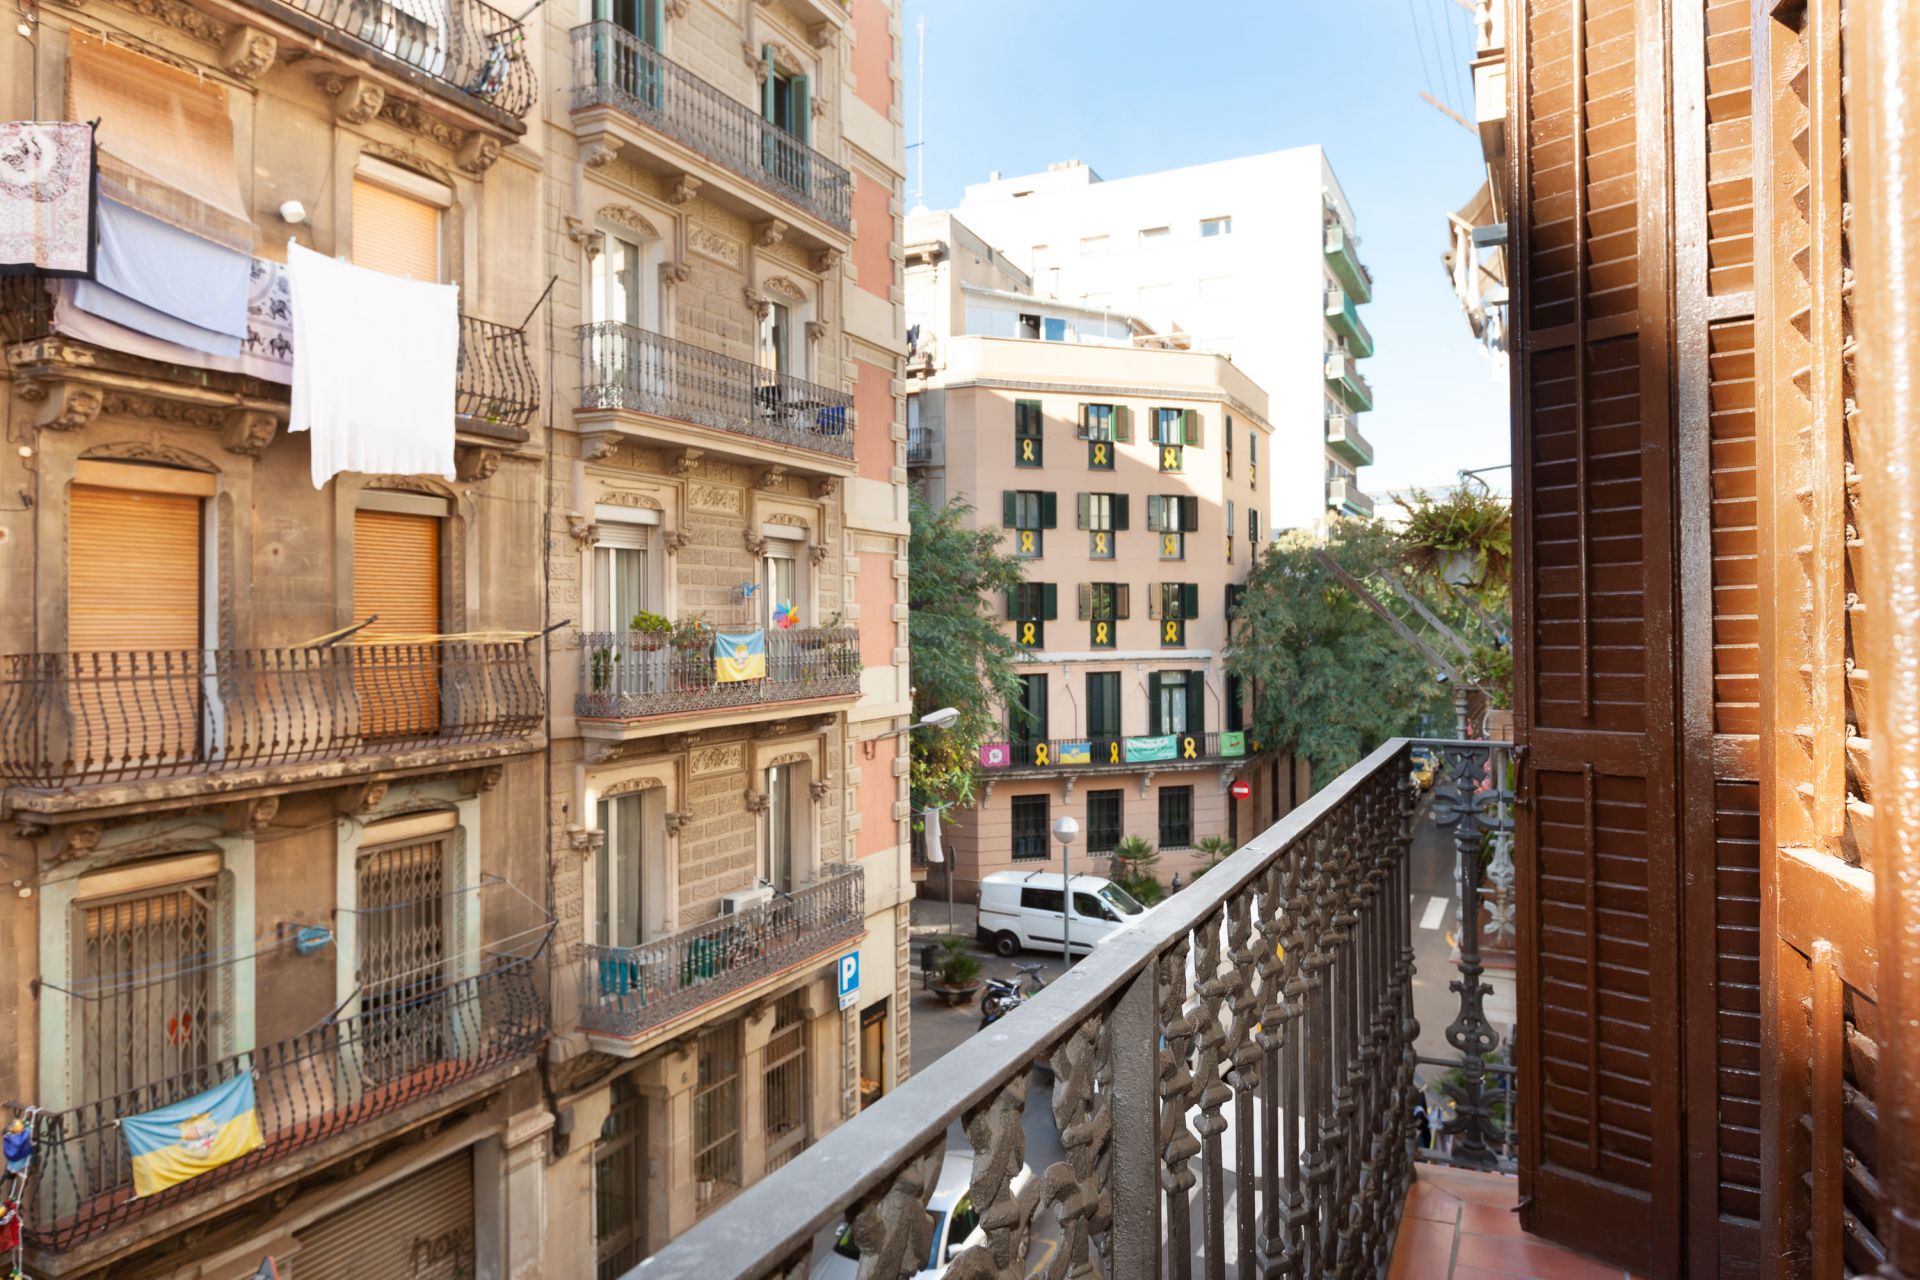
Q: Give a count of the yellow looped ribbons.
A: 12